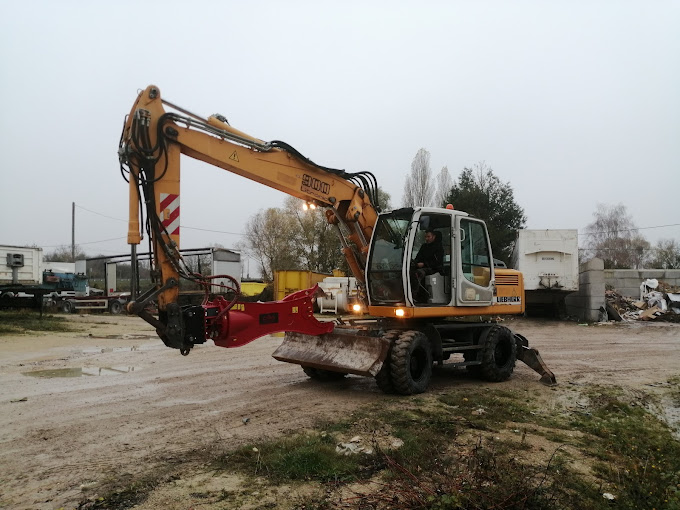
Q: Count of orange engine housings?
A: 1